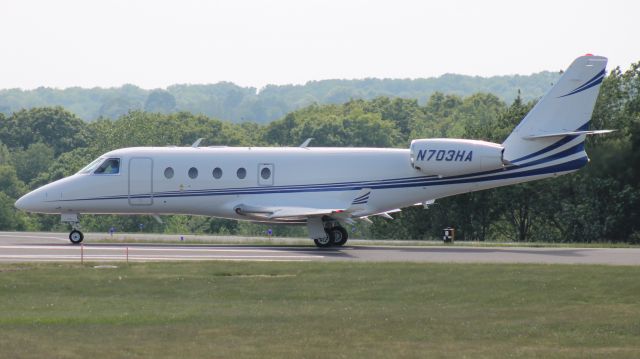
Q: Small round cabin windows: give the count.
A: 5